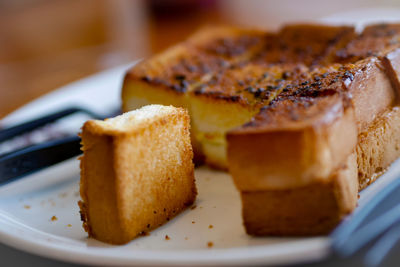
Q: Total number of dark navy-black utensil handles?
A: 2